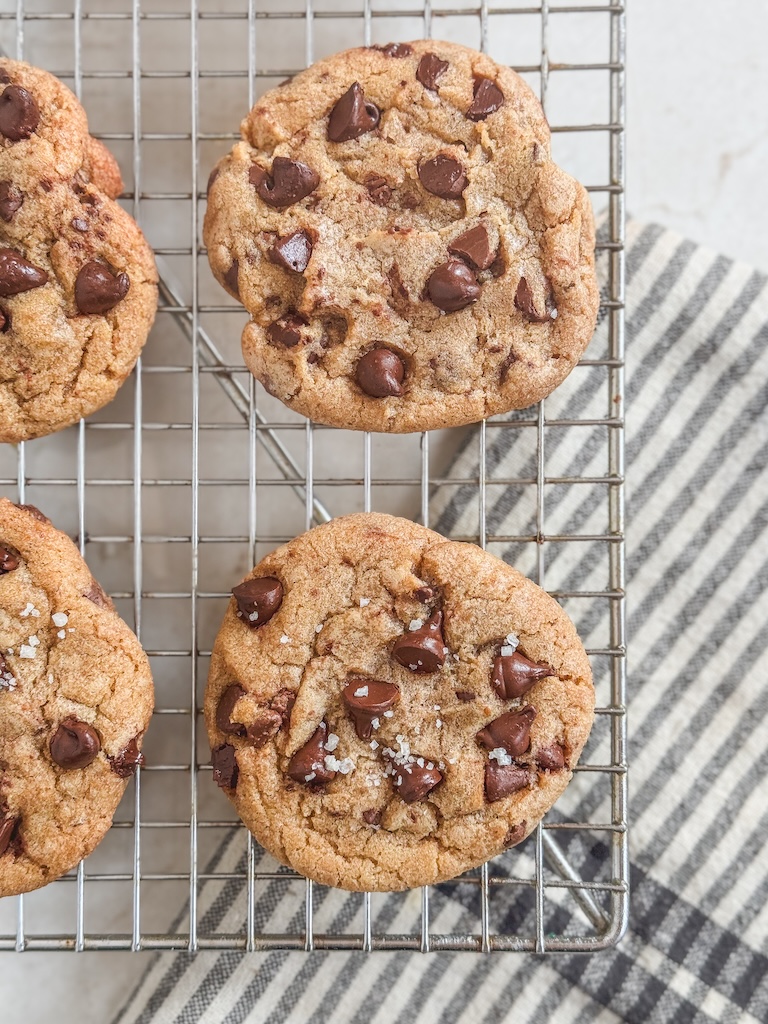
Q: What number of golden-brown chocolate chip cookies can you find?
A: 4